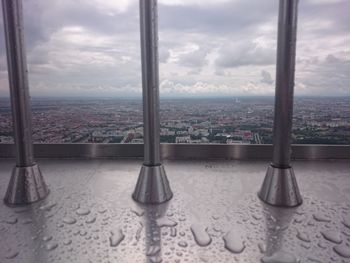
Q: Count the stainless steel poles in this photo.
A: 3